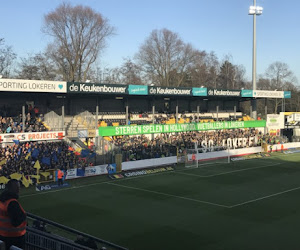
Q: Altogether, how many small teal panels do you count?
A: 4